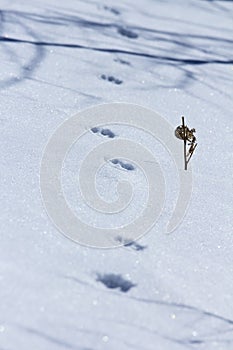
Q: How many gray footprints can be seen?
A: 8